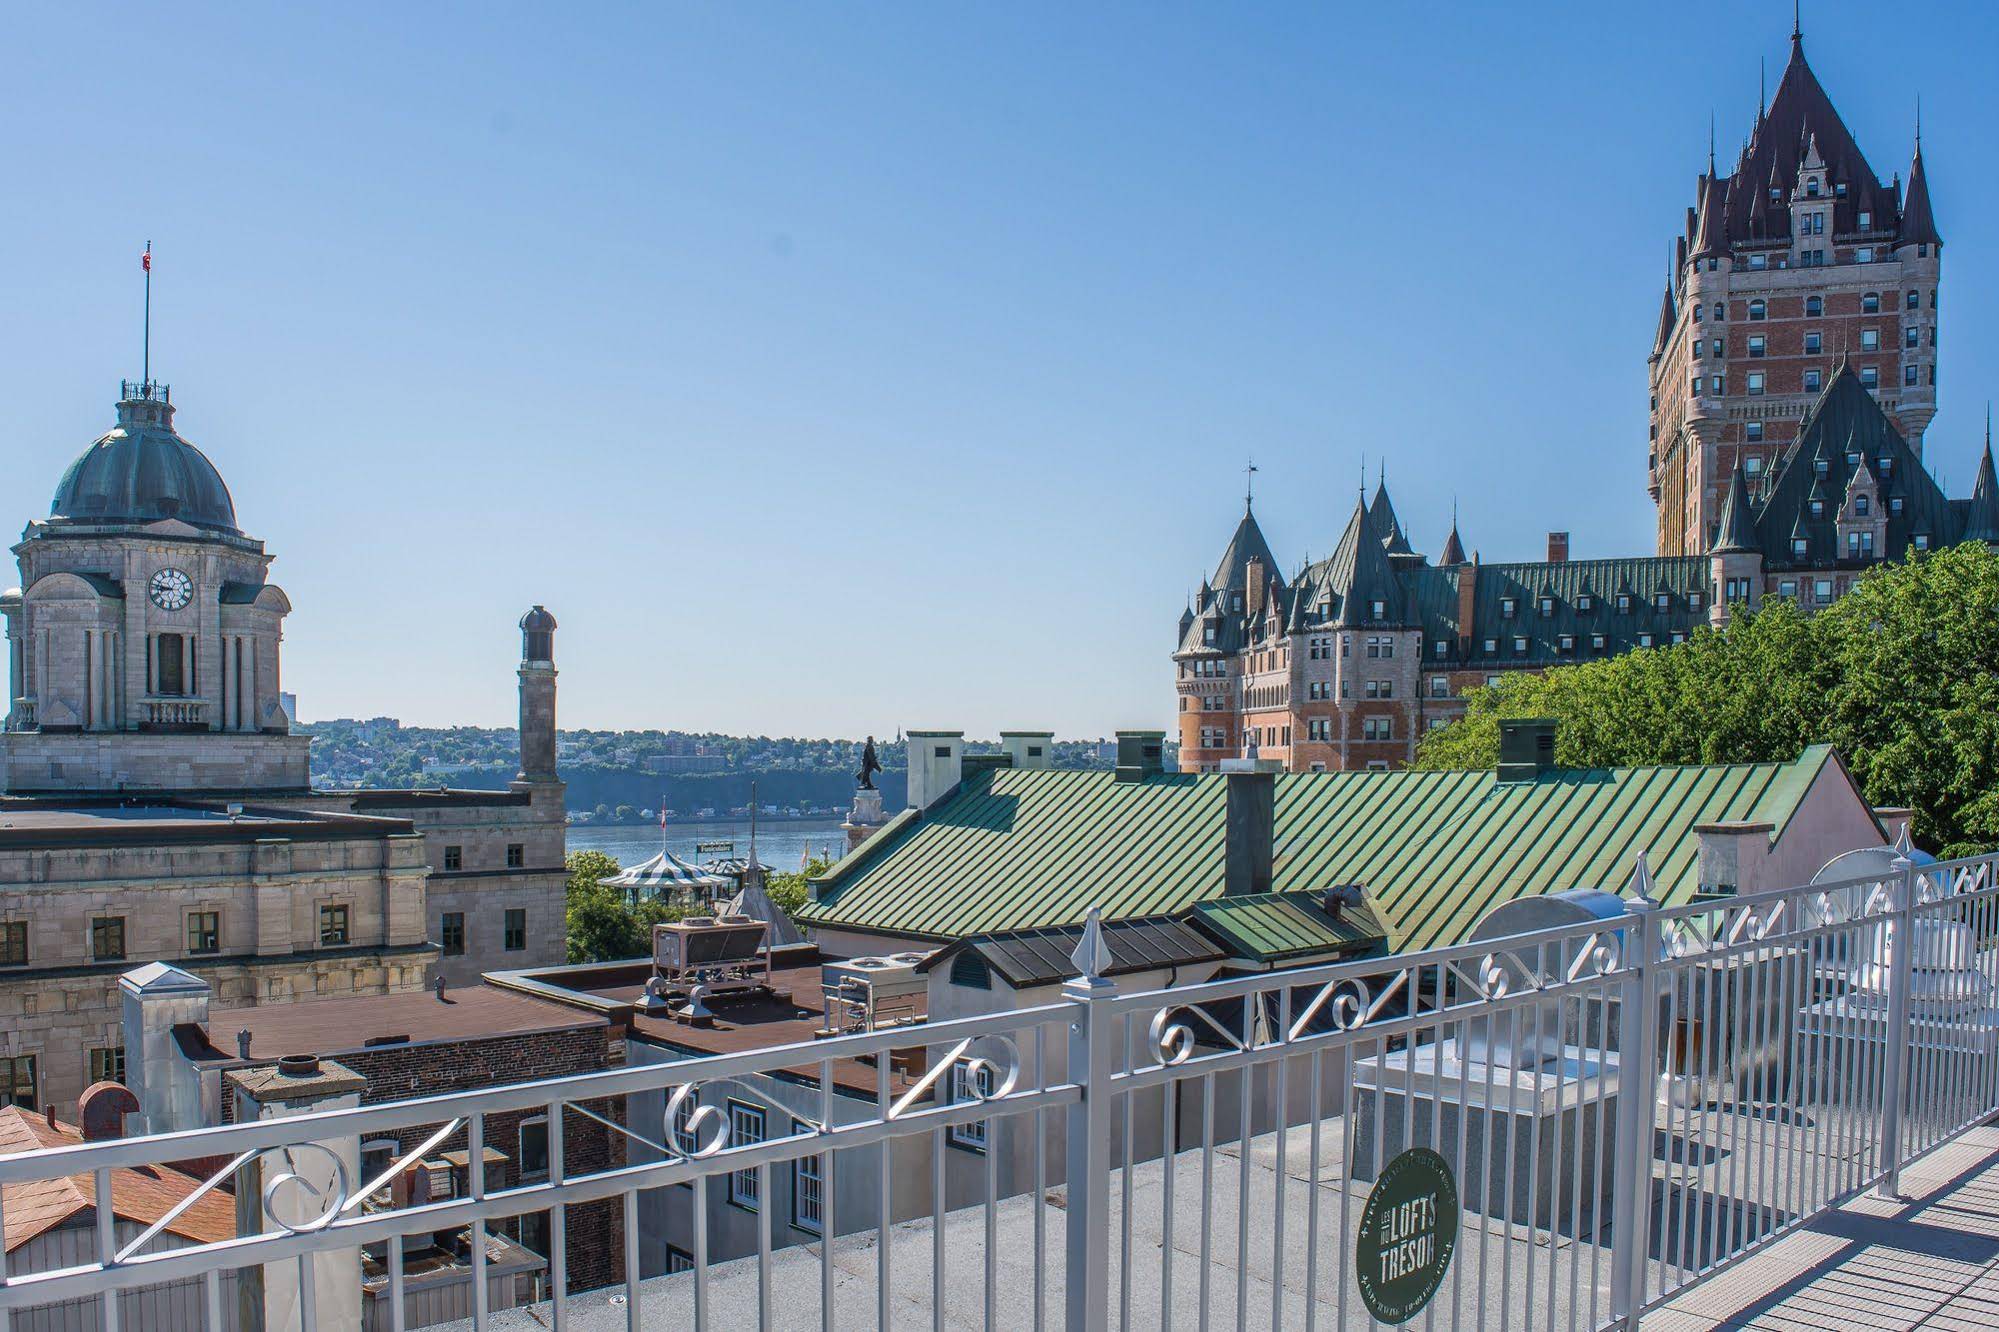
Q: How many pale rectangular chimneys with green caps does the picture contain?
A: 2